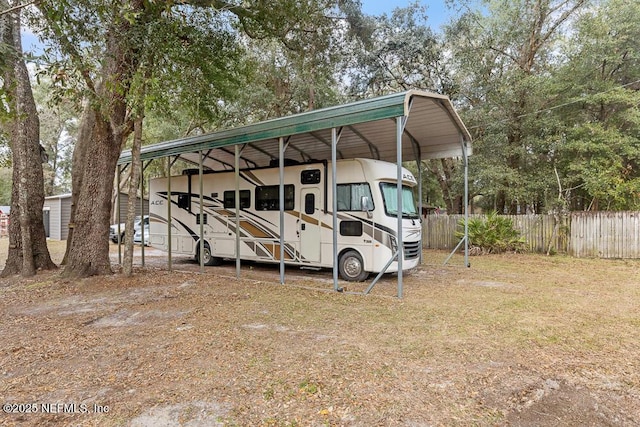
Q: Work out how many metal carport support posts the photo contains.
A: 10